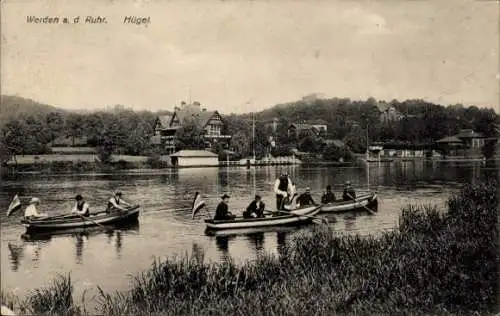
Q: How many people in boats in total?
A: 9